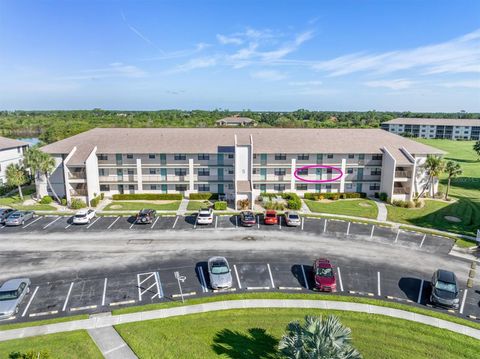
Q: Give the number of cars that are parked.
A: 12